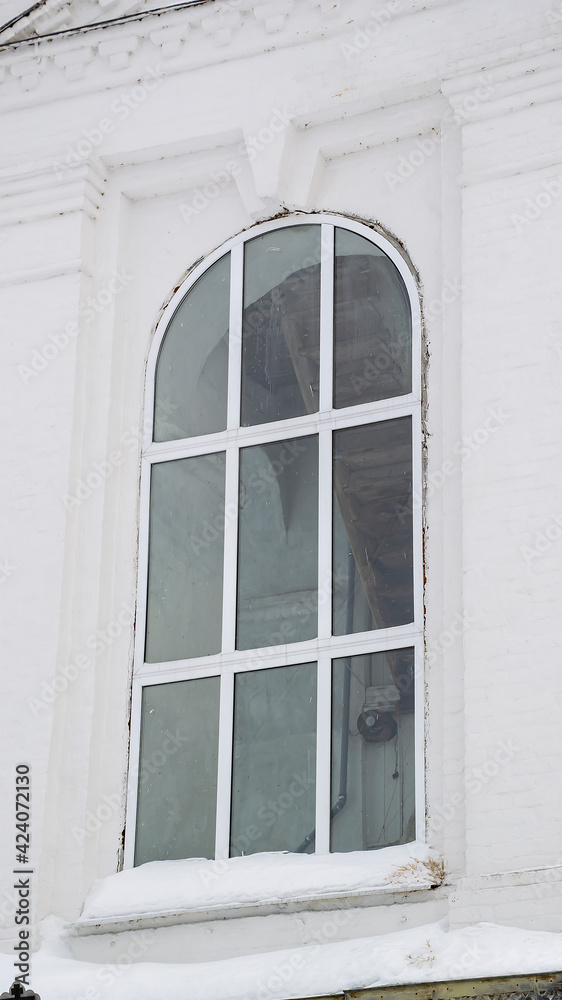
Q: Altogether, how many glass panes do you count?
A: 9